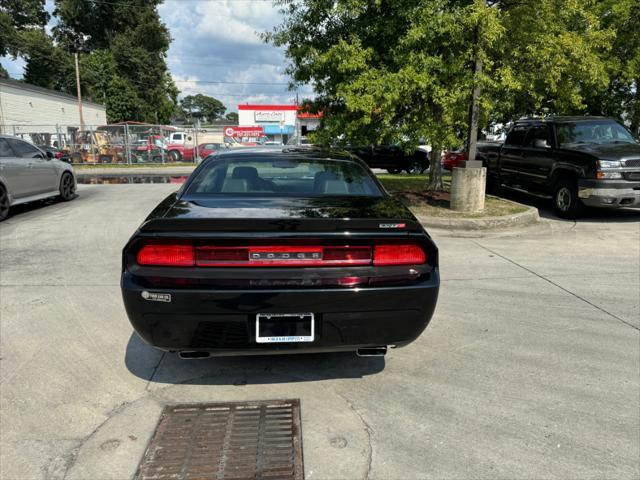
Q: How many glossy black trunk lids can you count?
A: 1